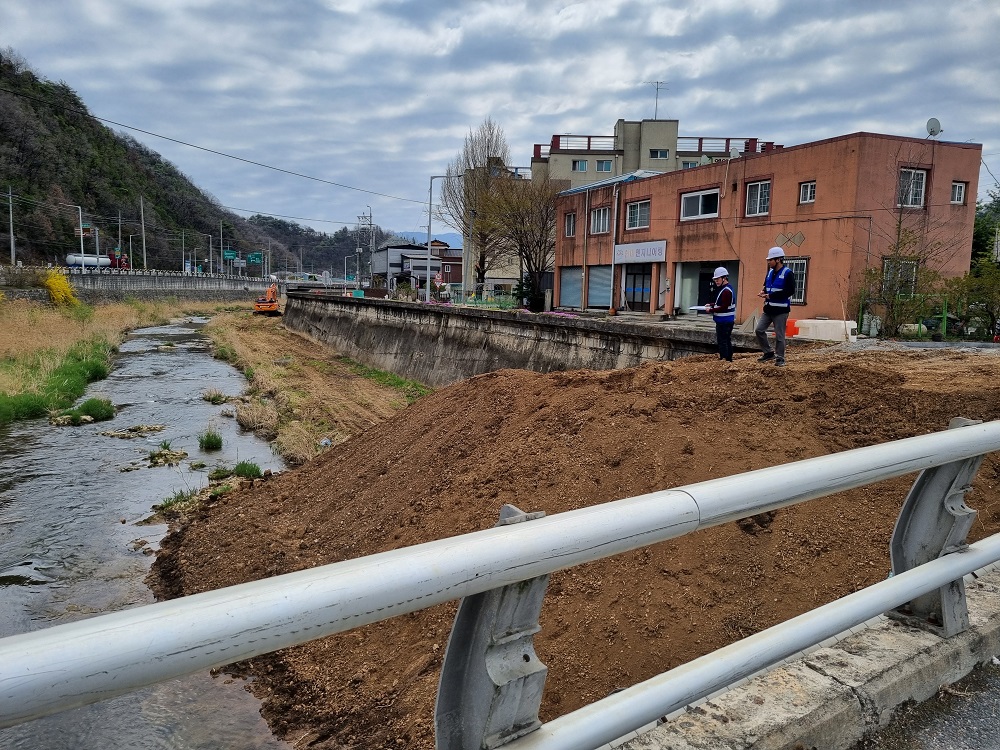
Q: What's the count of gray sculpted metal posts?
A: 2